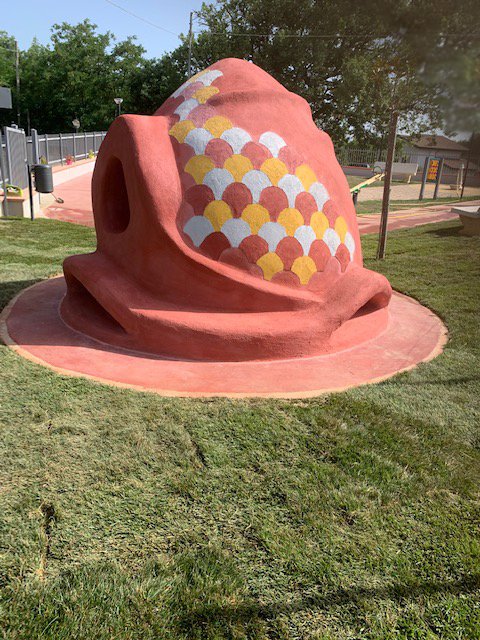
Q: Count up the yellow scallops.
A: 15